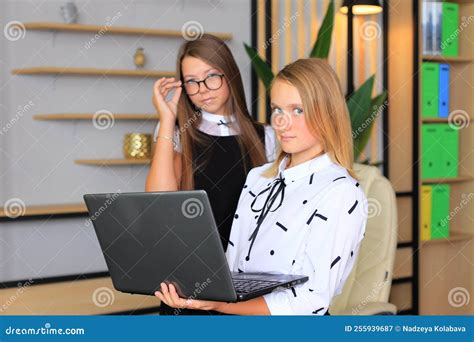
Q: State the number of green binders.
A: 5